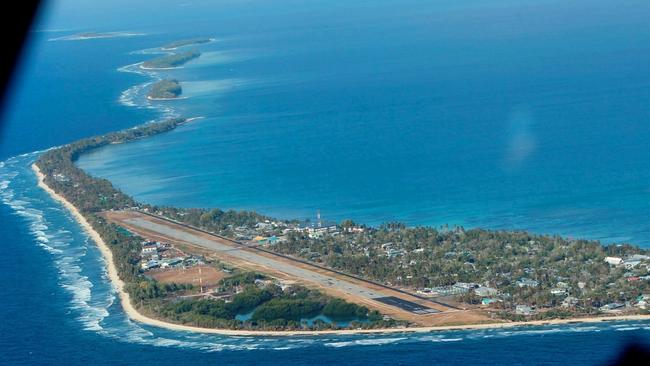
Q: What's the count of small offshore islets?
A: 4